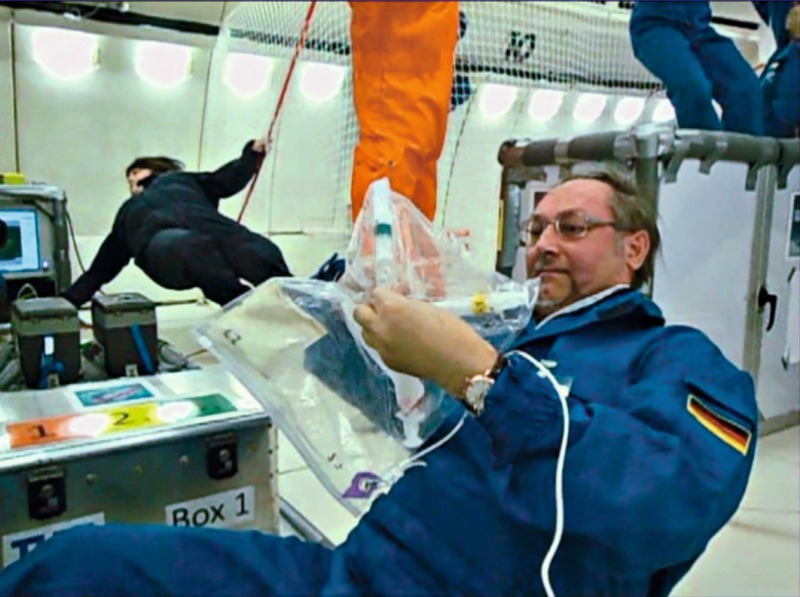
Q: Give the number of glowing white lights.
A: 9